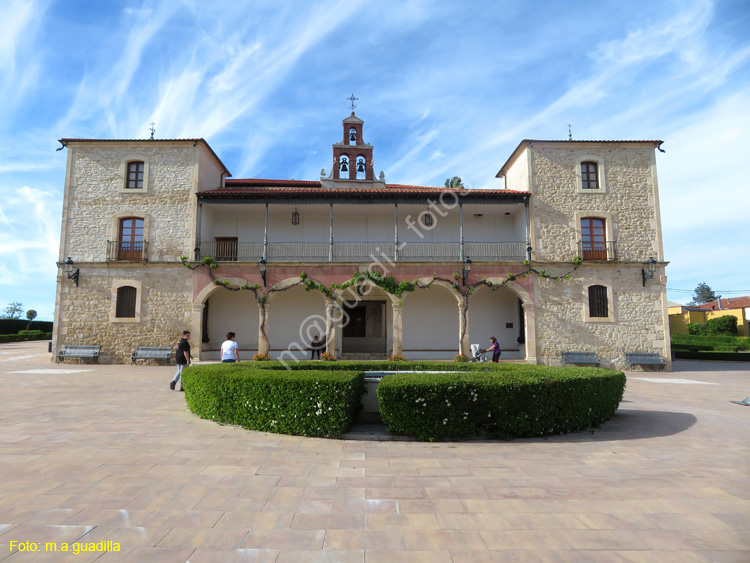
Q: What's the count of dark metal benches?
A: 4